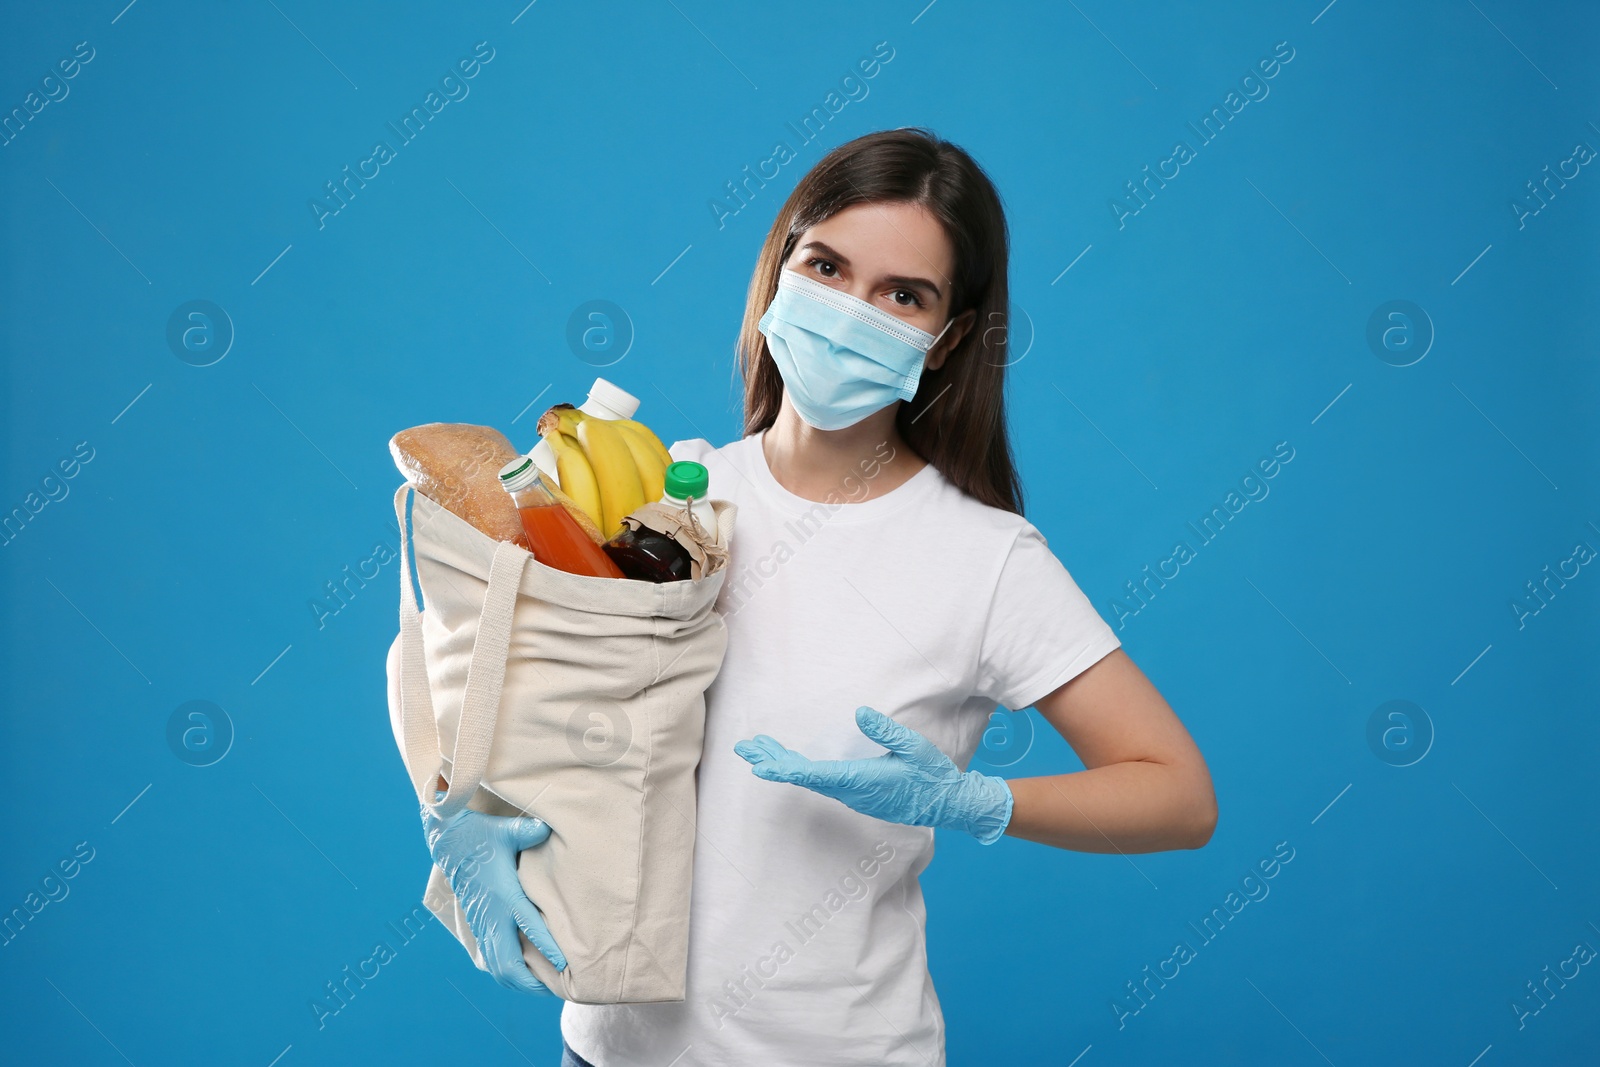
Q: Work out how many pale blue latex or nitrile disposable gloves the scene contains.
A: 2